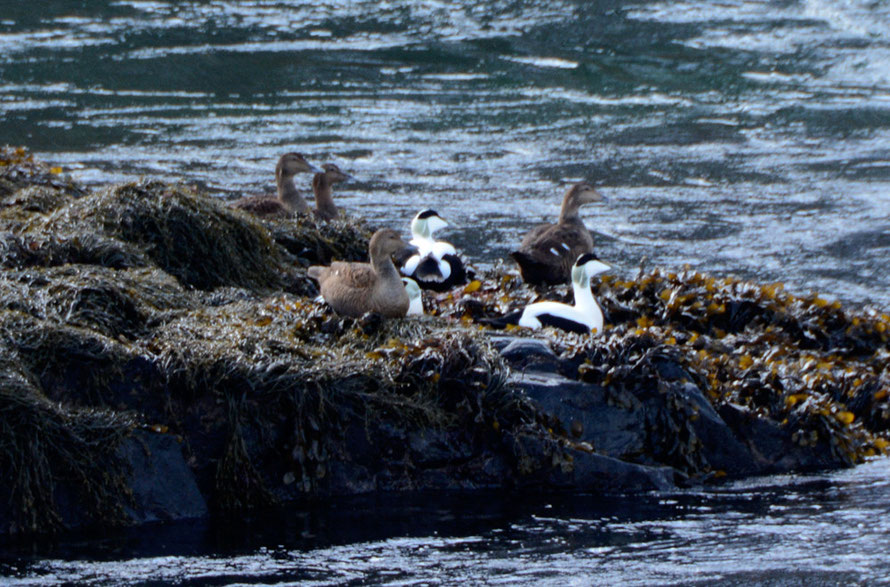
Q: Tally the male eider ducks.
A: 3